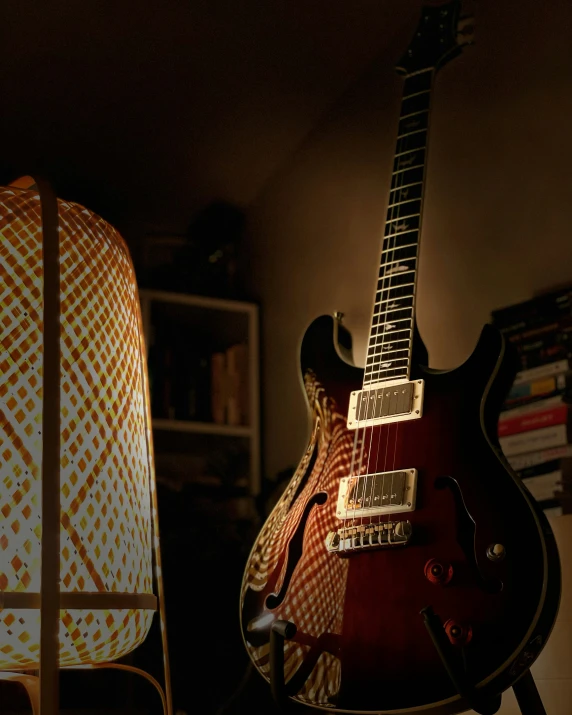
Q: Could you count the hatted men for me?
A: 0